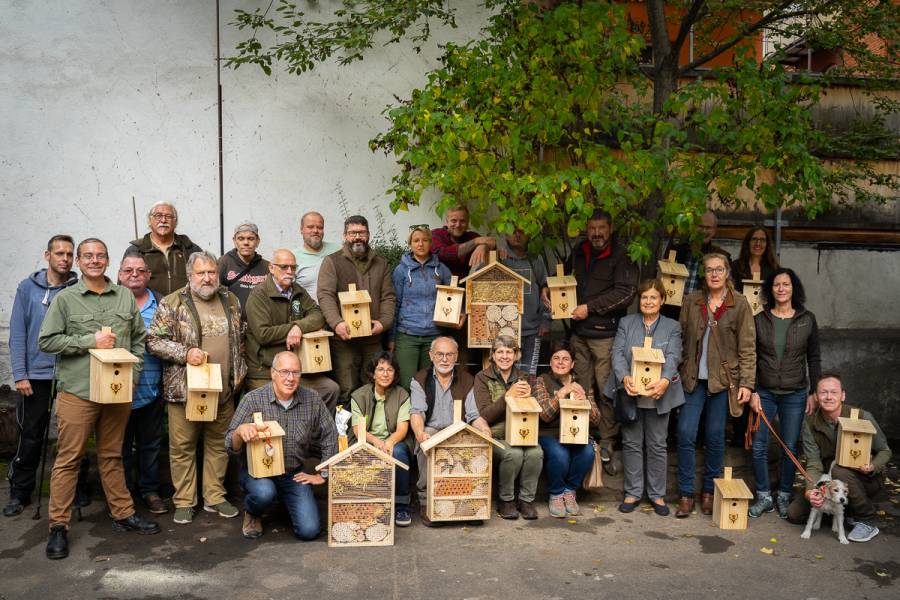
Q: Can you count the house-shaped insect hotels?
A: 3